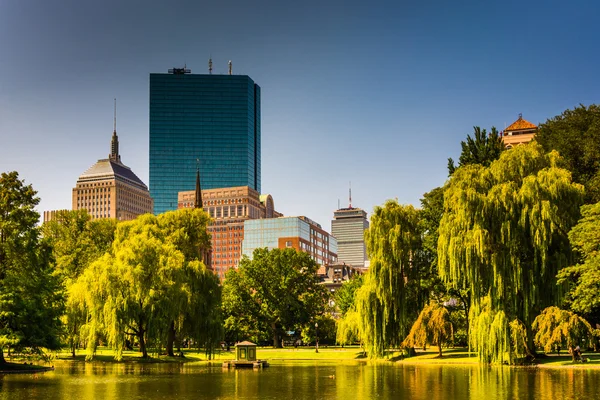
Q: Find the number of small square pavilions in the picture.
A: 1